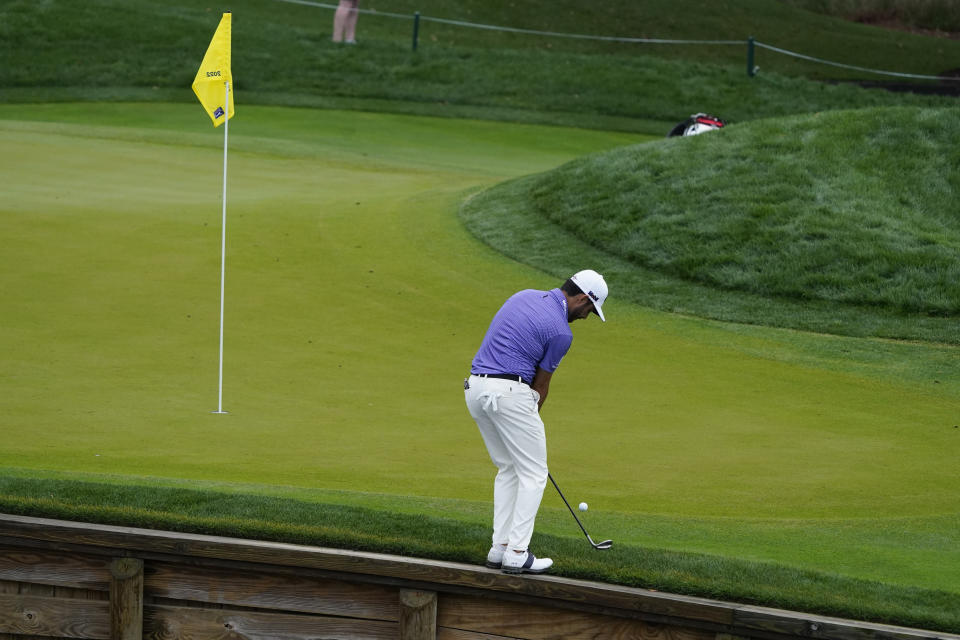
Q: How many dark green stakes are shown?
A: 2